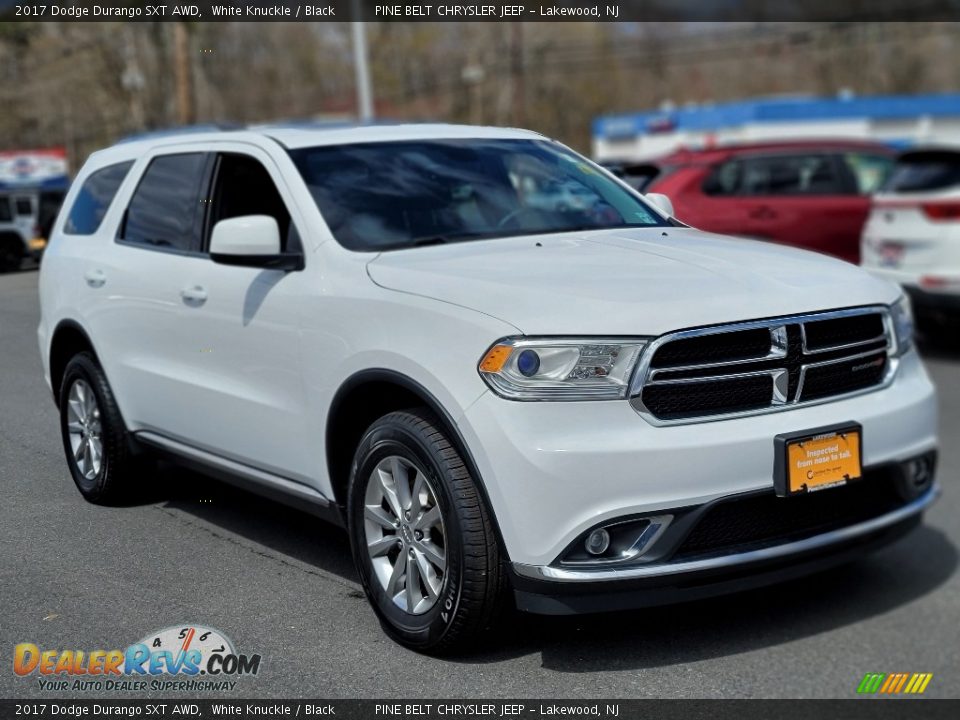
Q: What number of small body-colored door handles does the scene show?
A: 2